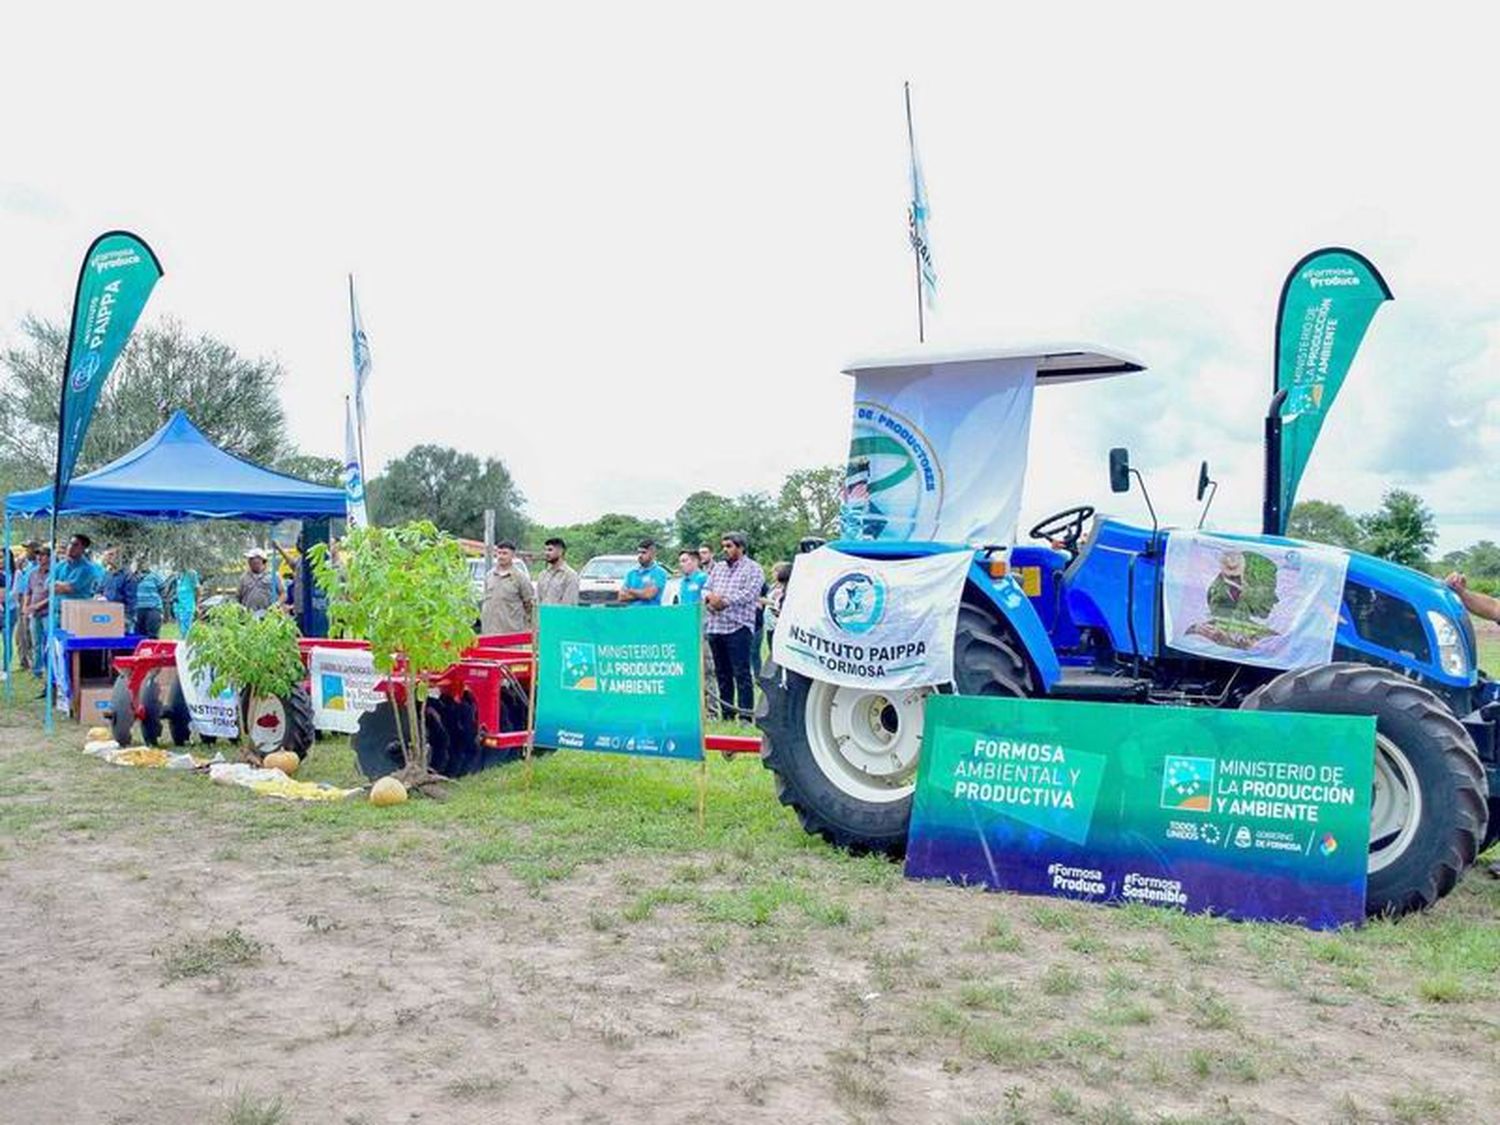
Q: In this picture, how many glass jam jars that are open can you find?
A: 0